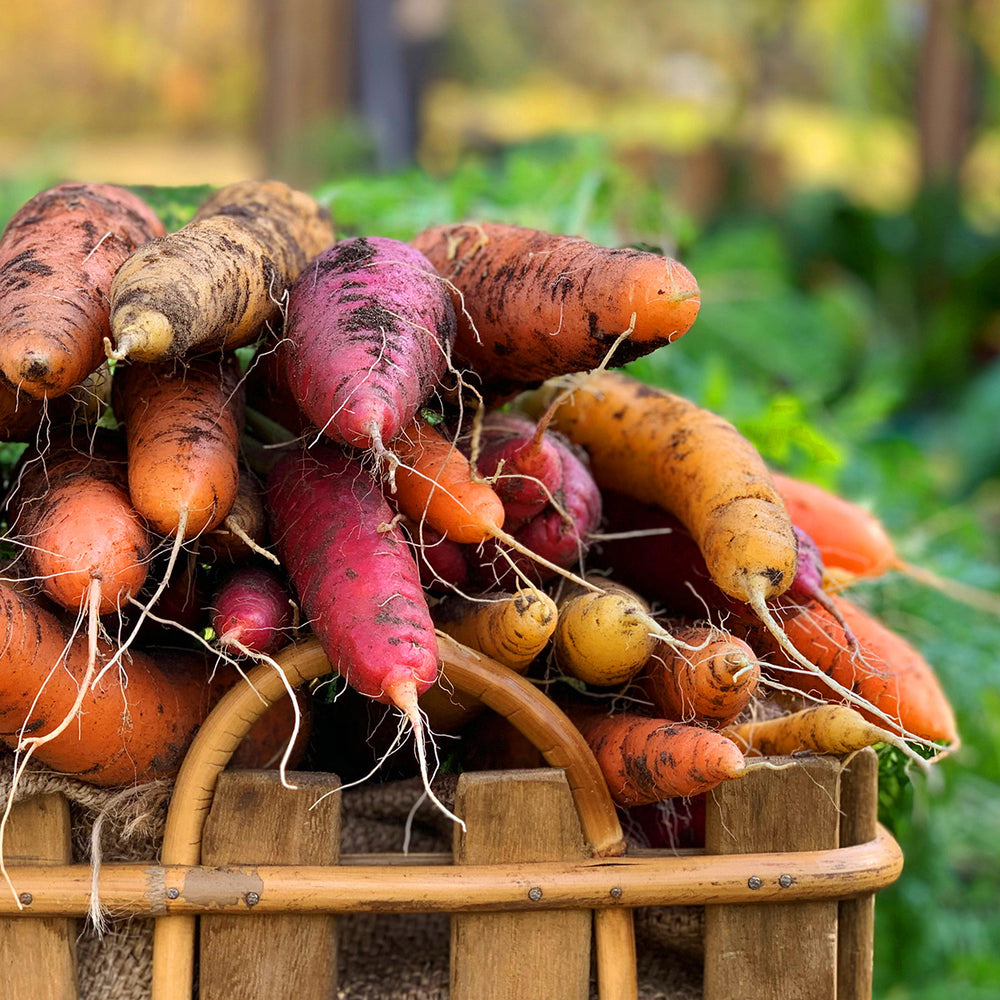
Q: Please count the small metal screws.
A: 7